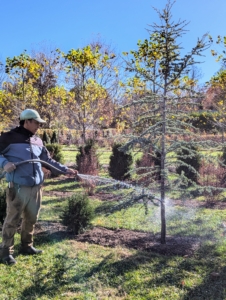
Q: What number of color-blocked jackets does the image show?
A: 1